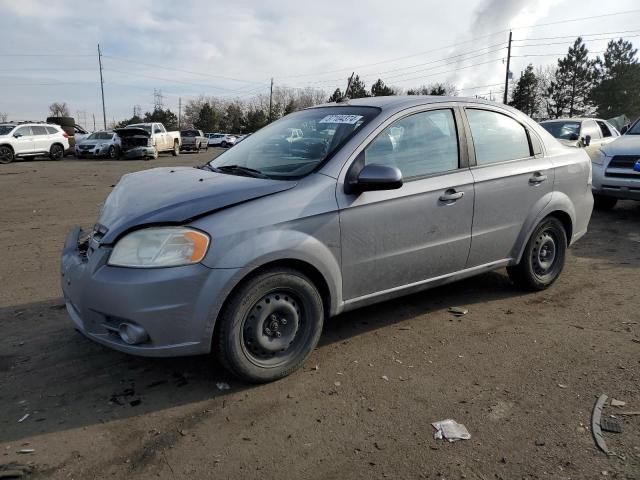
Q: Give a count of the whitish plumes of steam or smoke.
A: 1